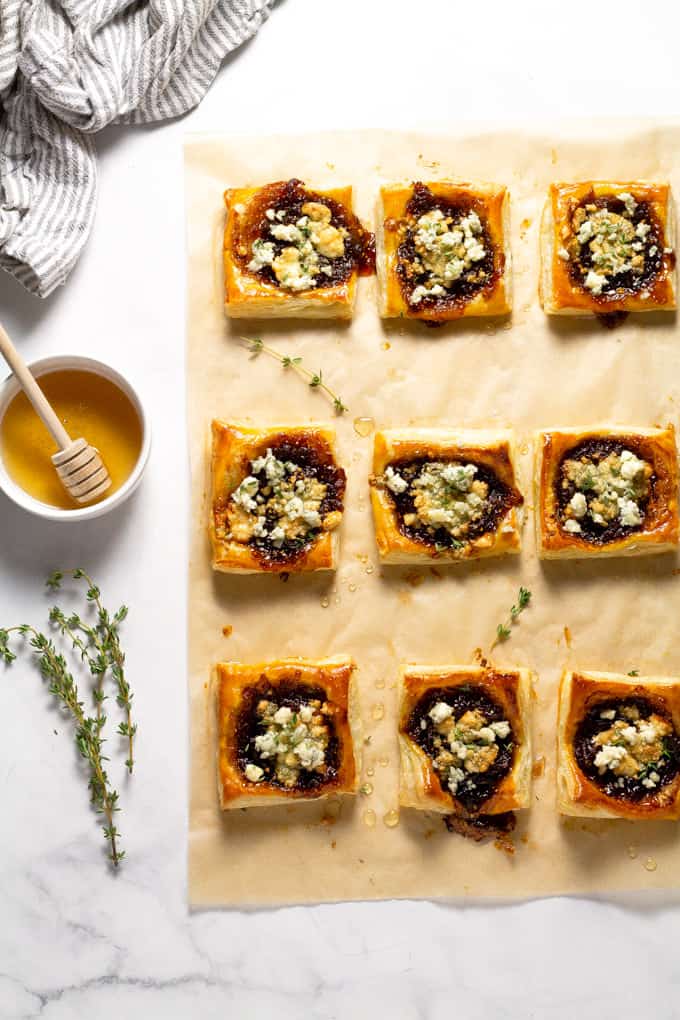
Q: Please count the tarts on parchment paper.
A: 9